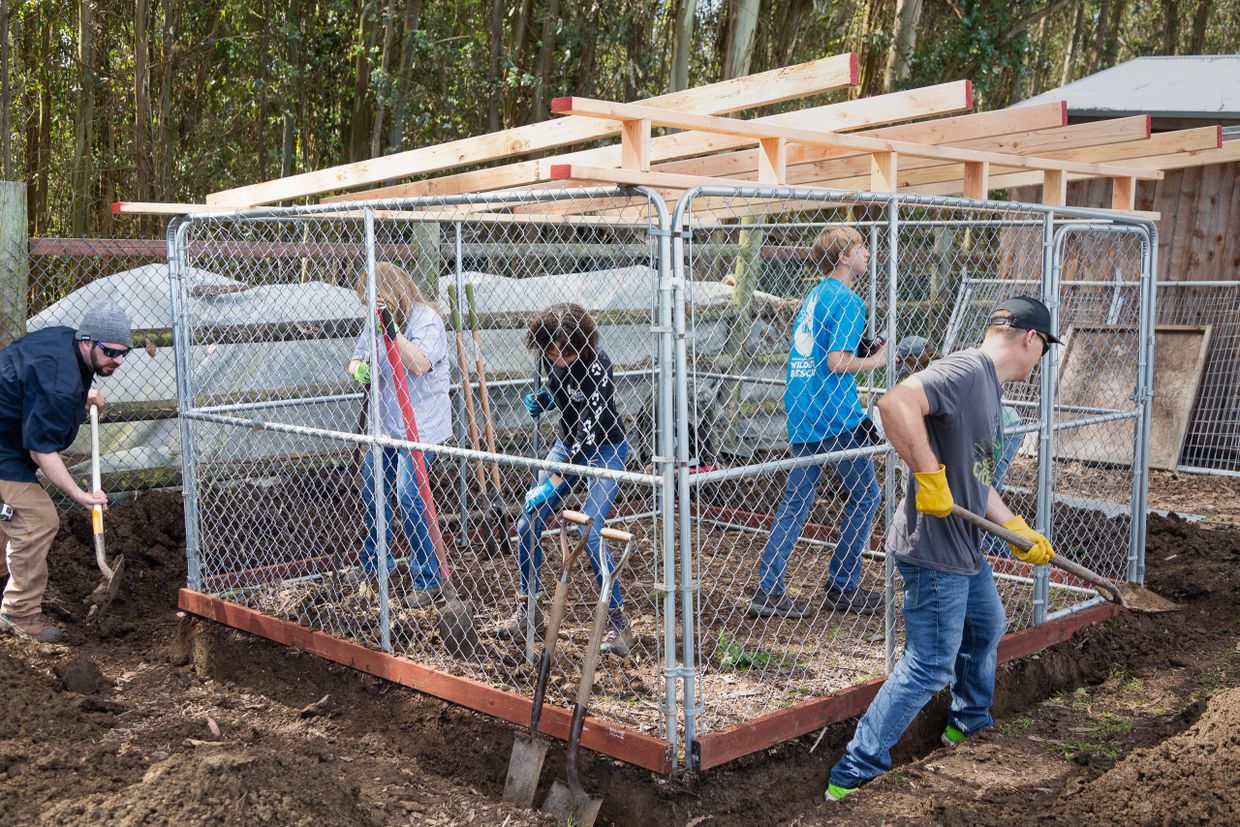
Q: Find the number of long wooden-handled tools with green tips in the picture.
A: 2